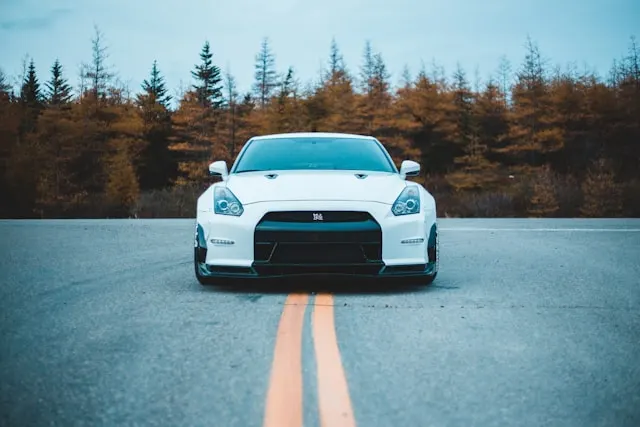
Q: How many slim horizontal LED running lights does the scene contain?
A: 2